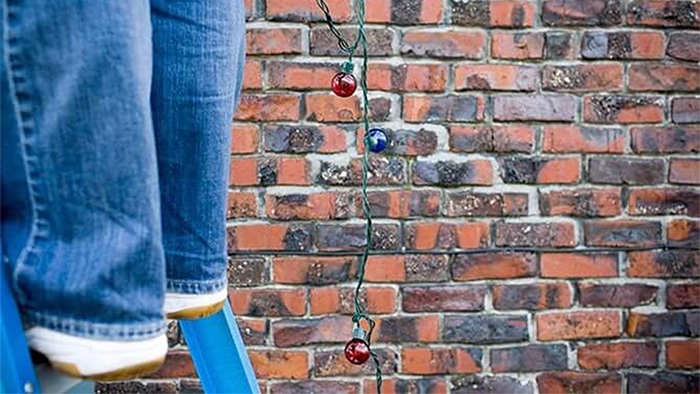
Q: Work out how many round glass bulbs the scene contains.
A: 3